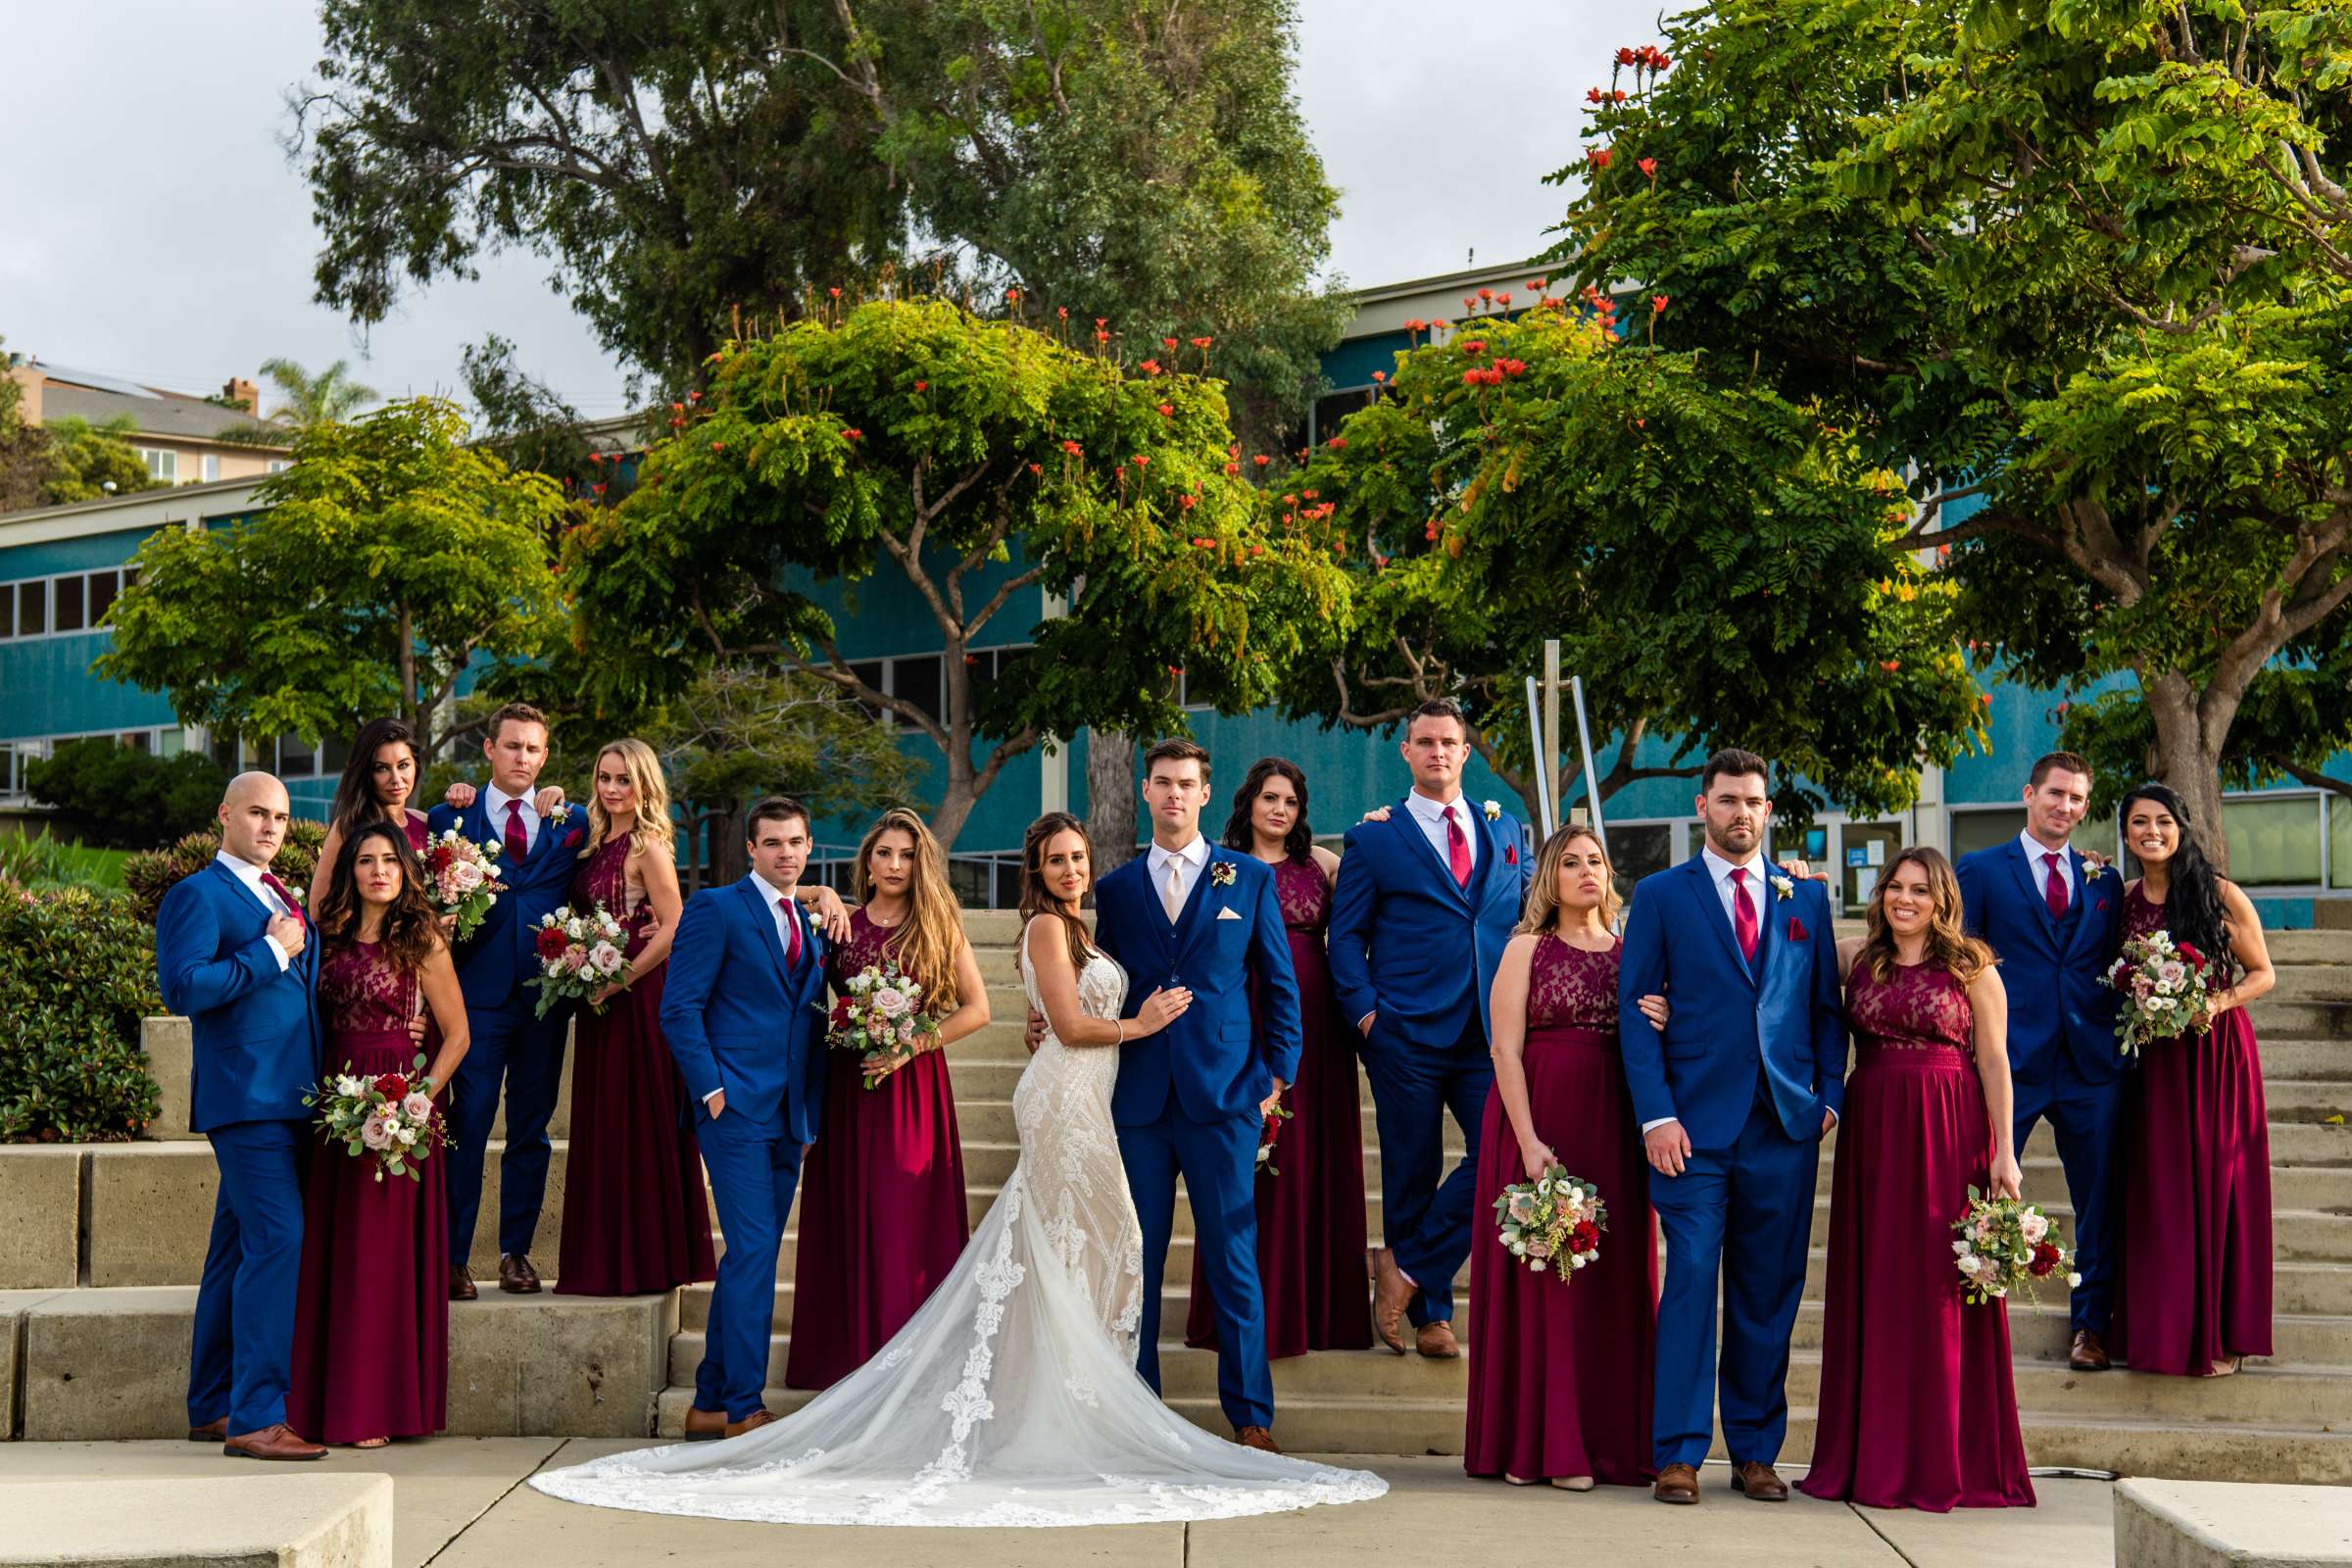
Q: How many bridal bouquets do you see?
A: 8